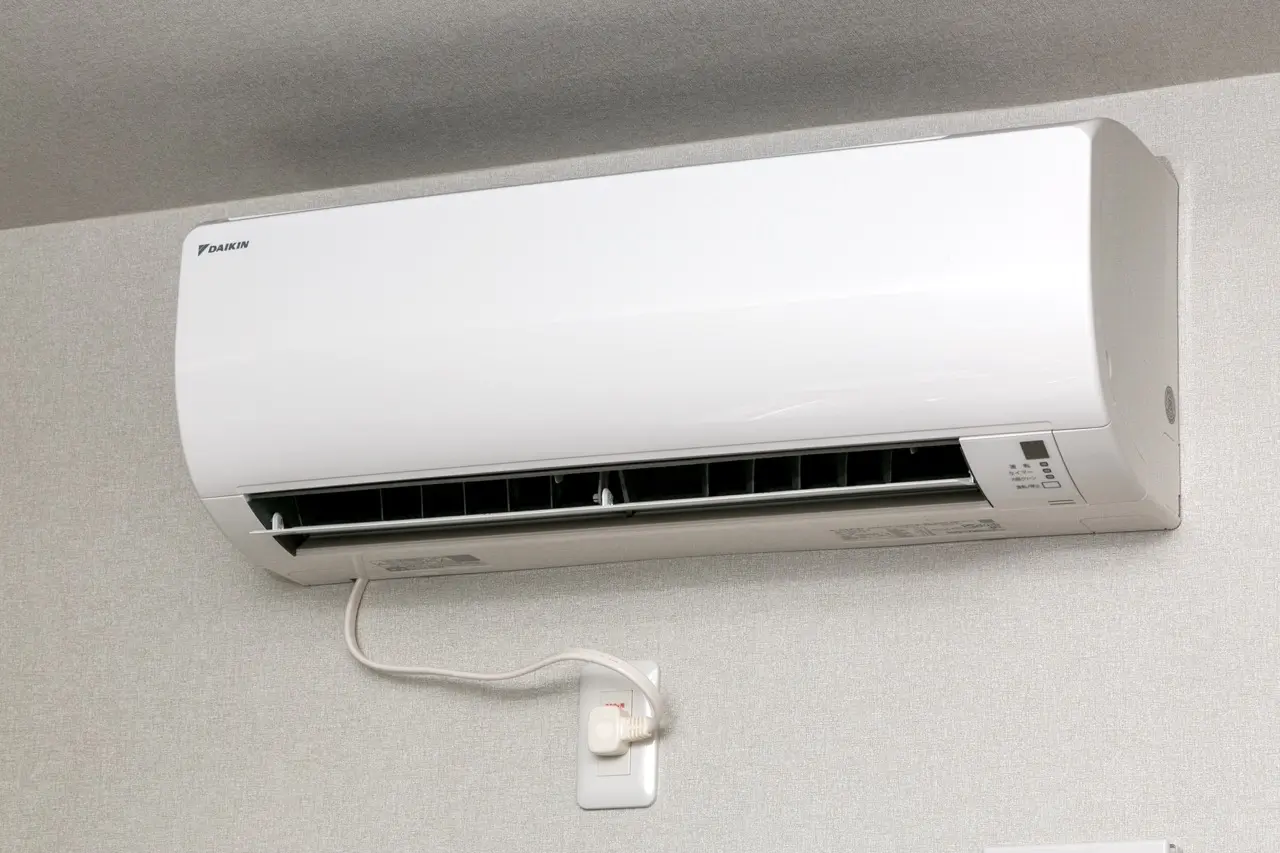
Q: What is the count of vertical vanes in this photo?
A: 10